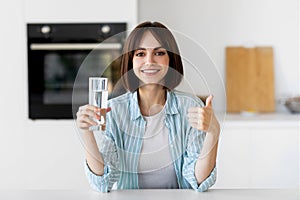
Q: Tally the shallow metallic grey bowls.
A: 1